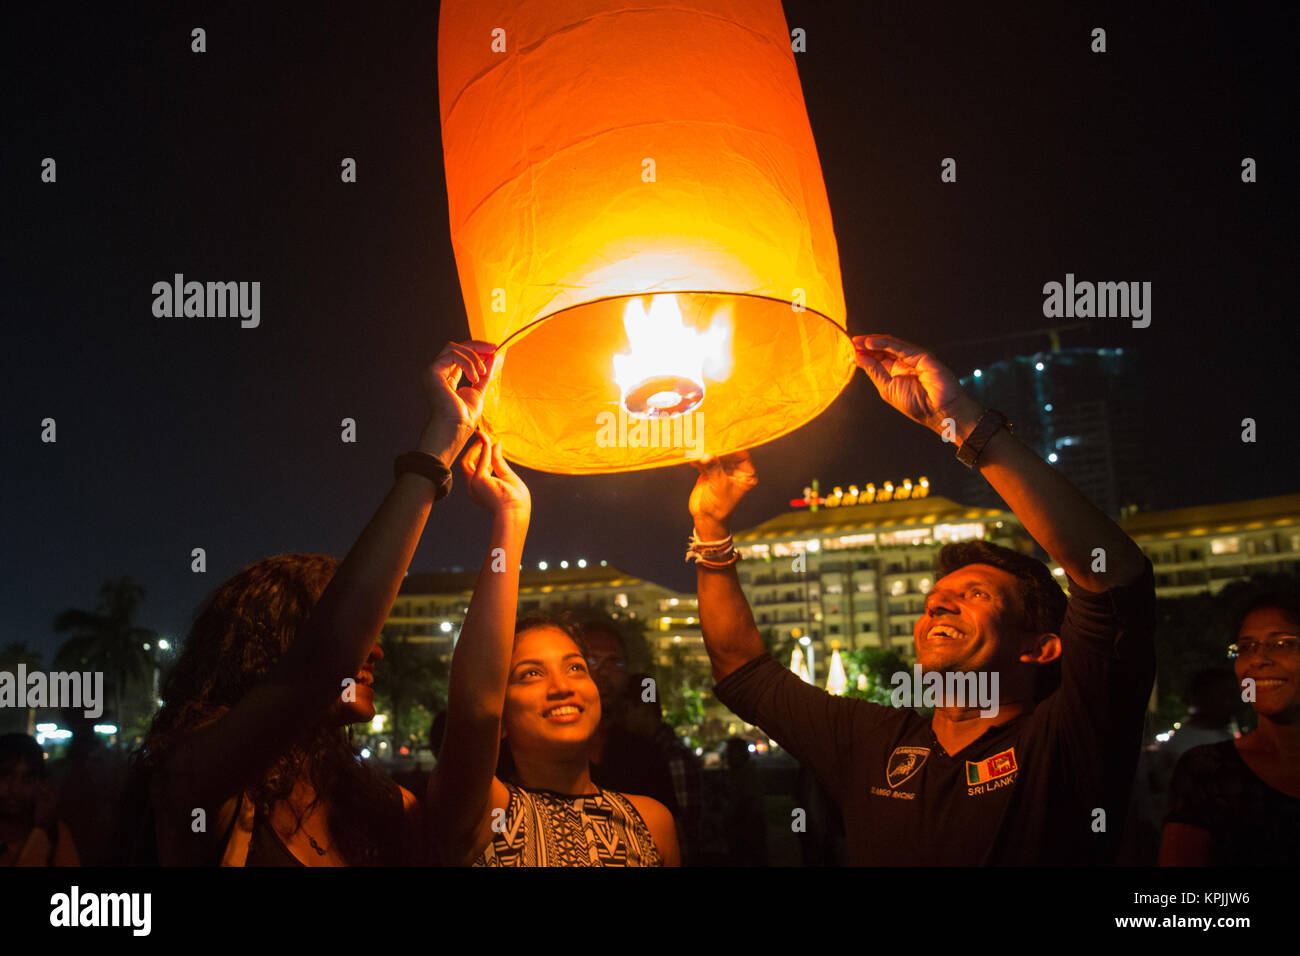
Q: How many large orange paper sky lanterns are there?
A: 1